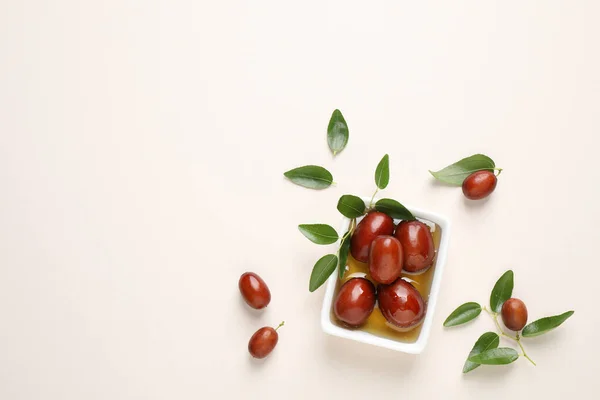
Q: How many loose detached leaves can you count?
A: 2